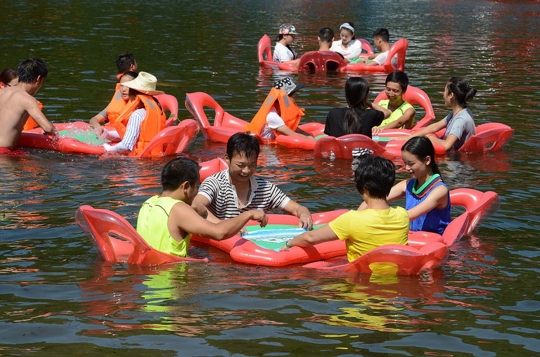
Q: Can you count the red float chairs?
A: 14